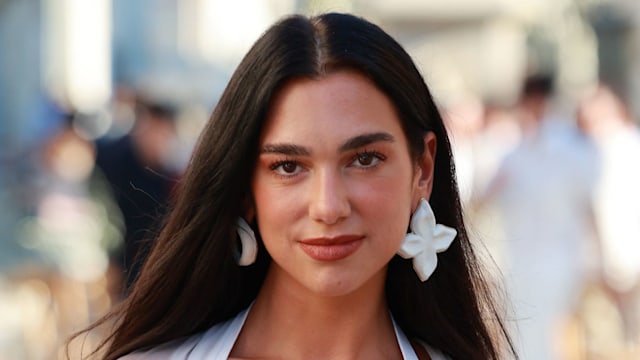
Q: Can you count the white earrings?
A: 2